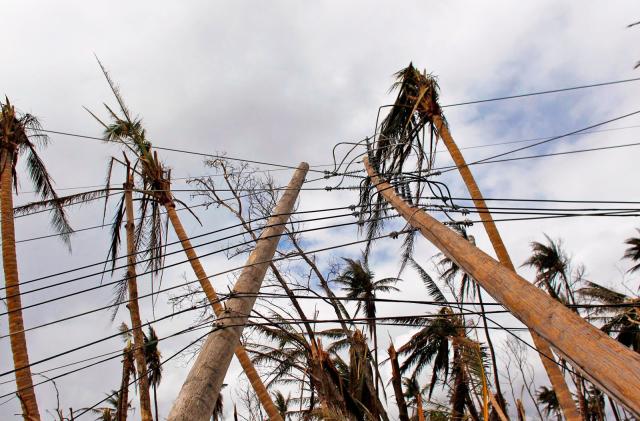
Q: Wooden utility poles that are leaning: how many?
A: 2